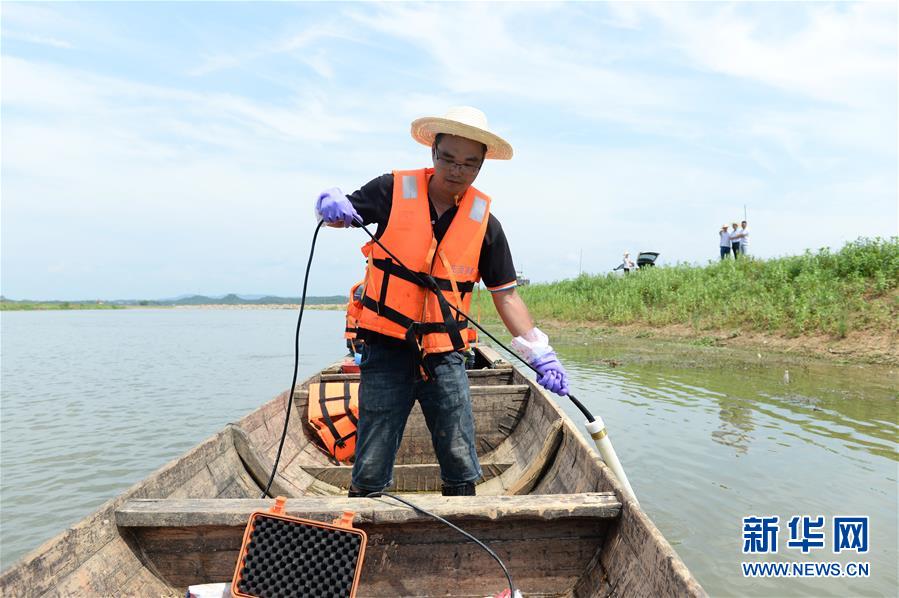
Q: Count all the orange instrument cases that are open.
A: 1